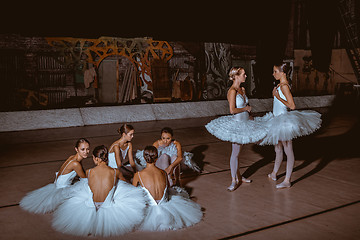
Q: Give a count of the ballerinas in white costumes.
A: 7